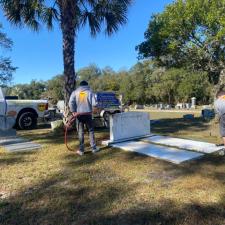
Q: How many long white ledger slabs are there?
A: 2